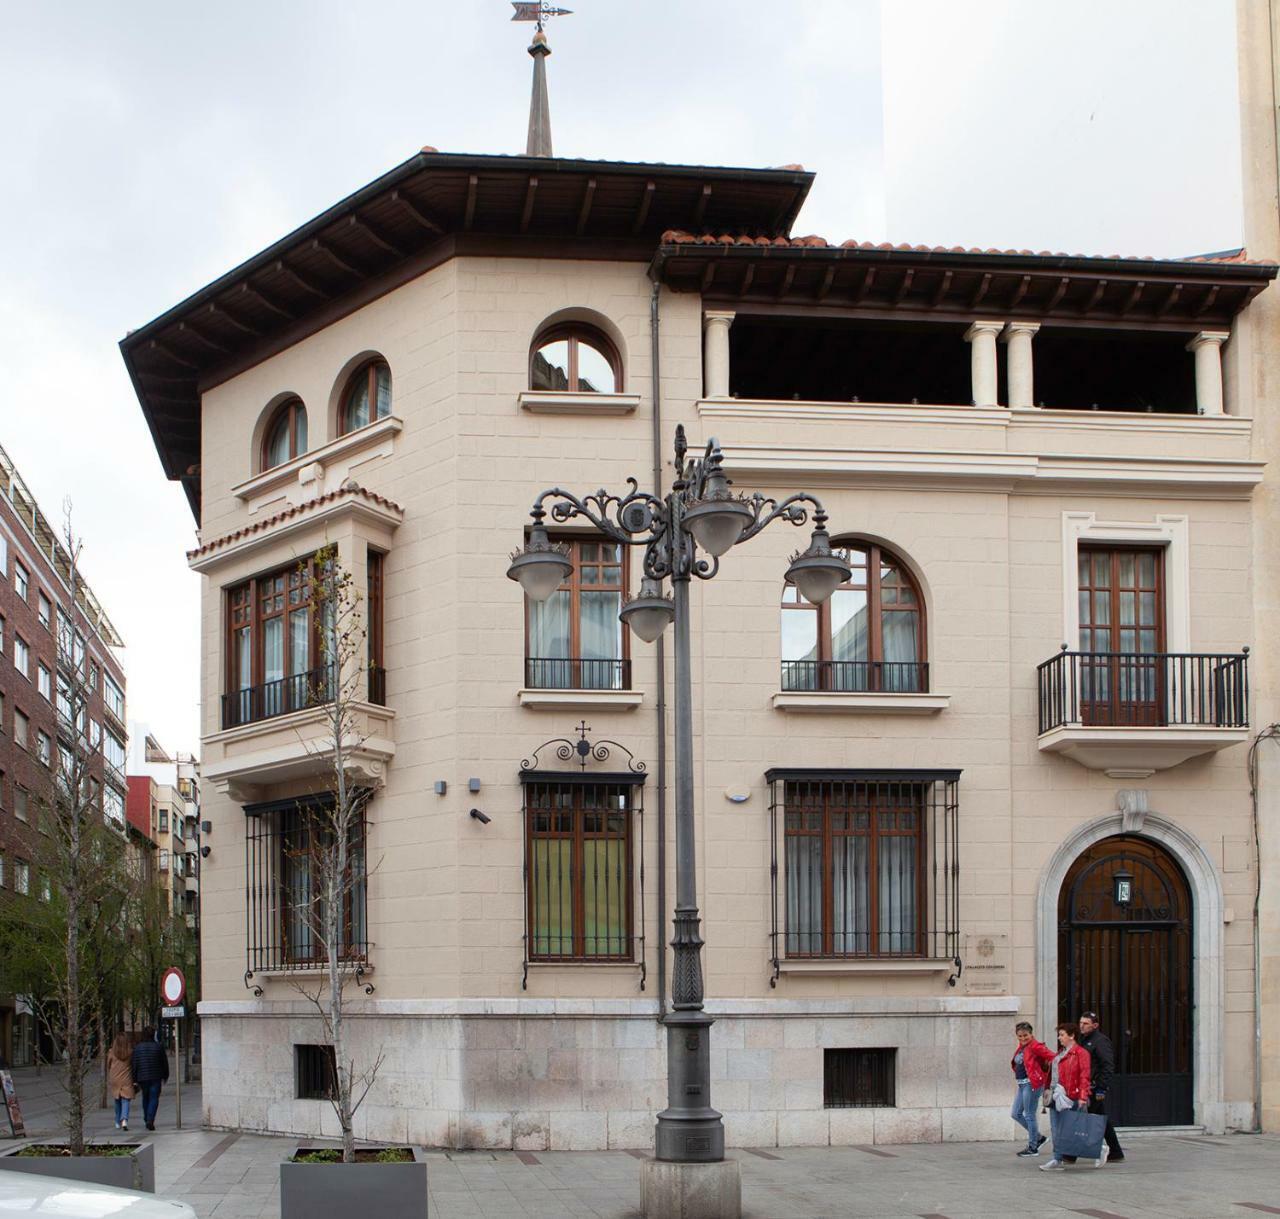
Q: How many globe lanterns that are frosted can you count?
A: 4